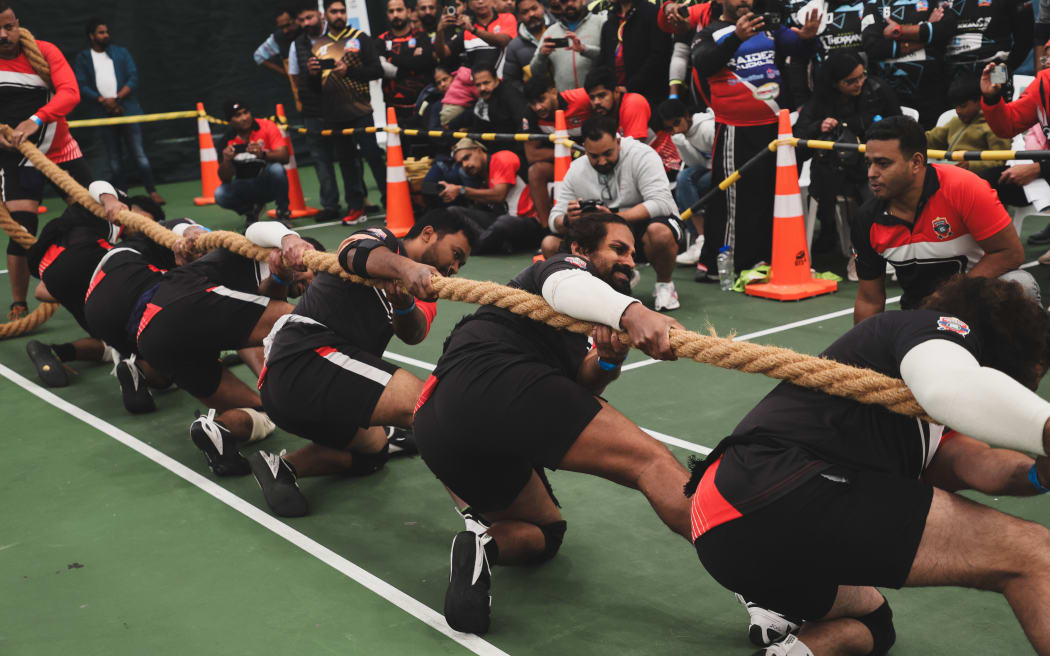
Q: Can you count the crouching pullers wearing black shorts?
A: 6